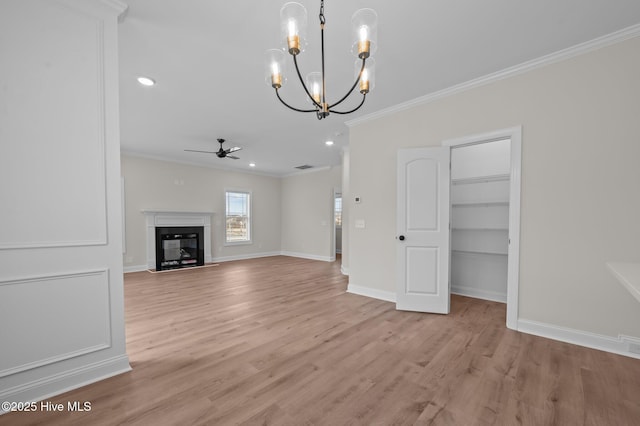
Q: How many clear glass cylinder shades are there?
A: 5